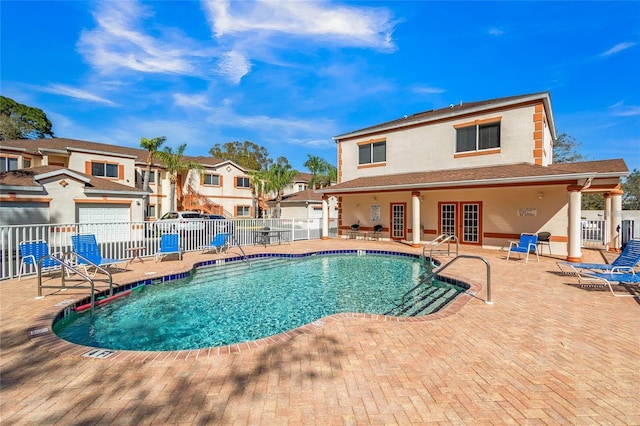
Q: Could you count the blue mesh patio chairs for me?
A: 7